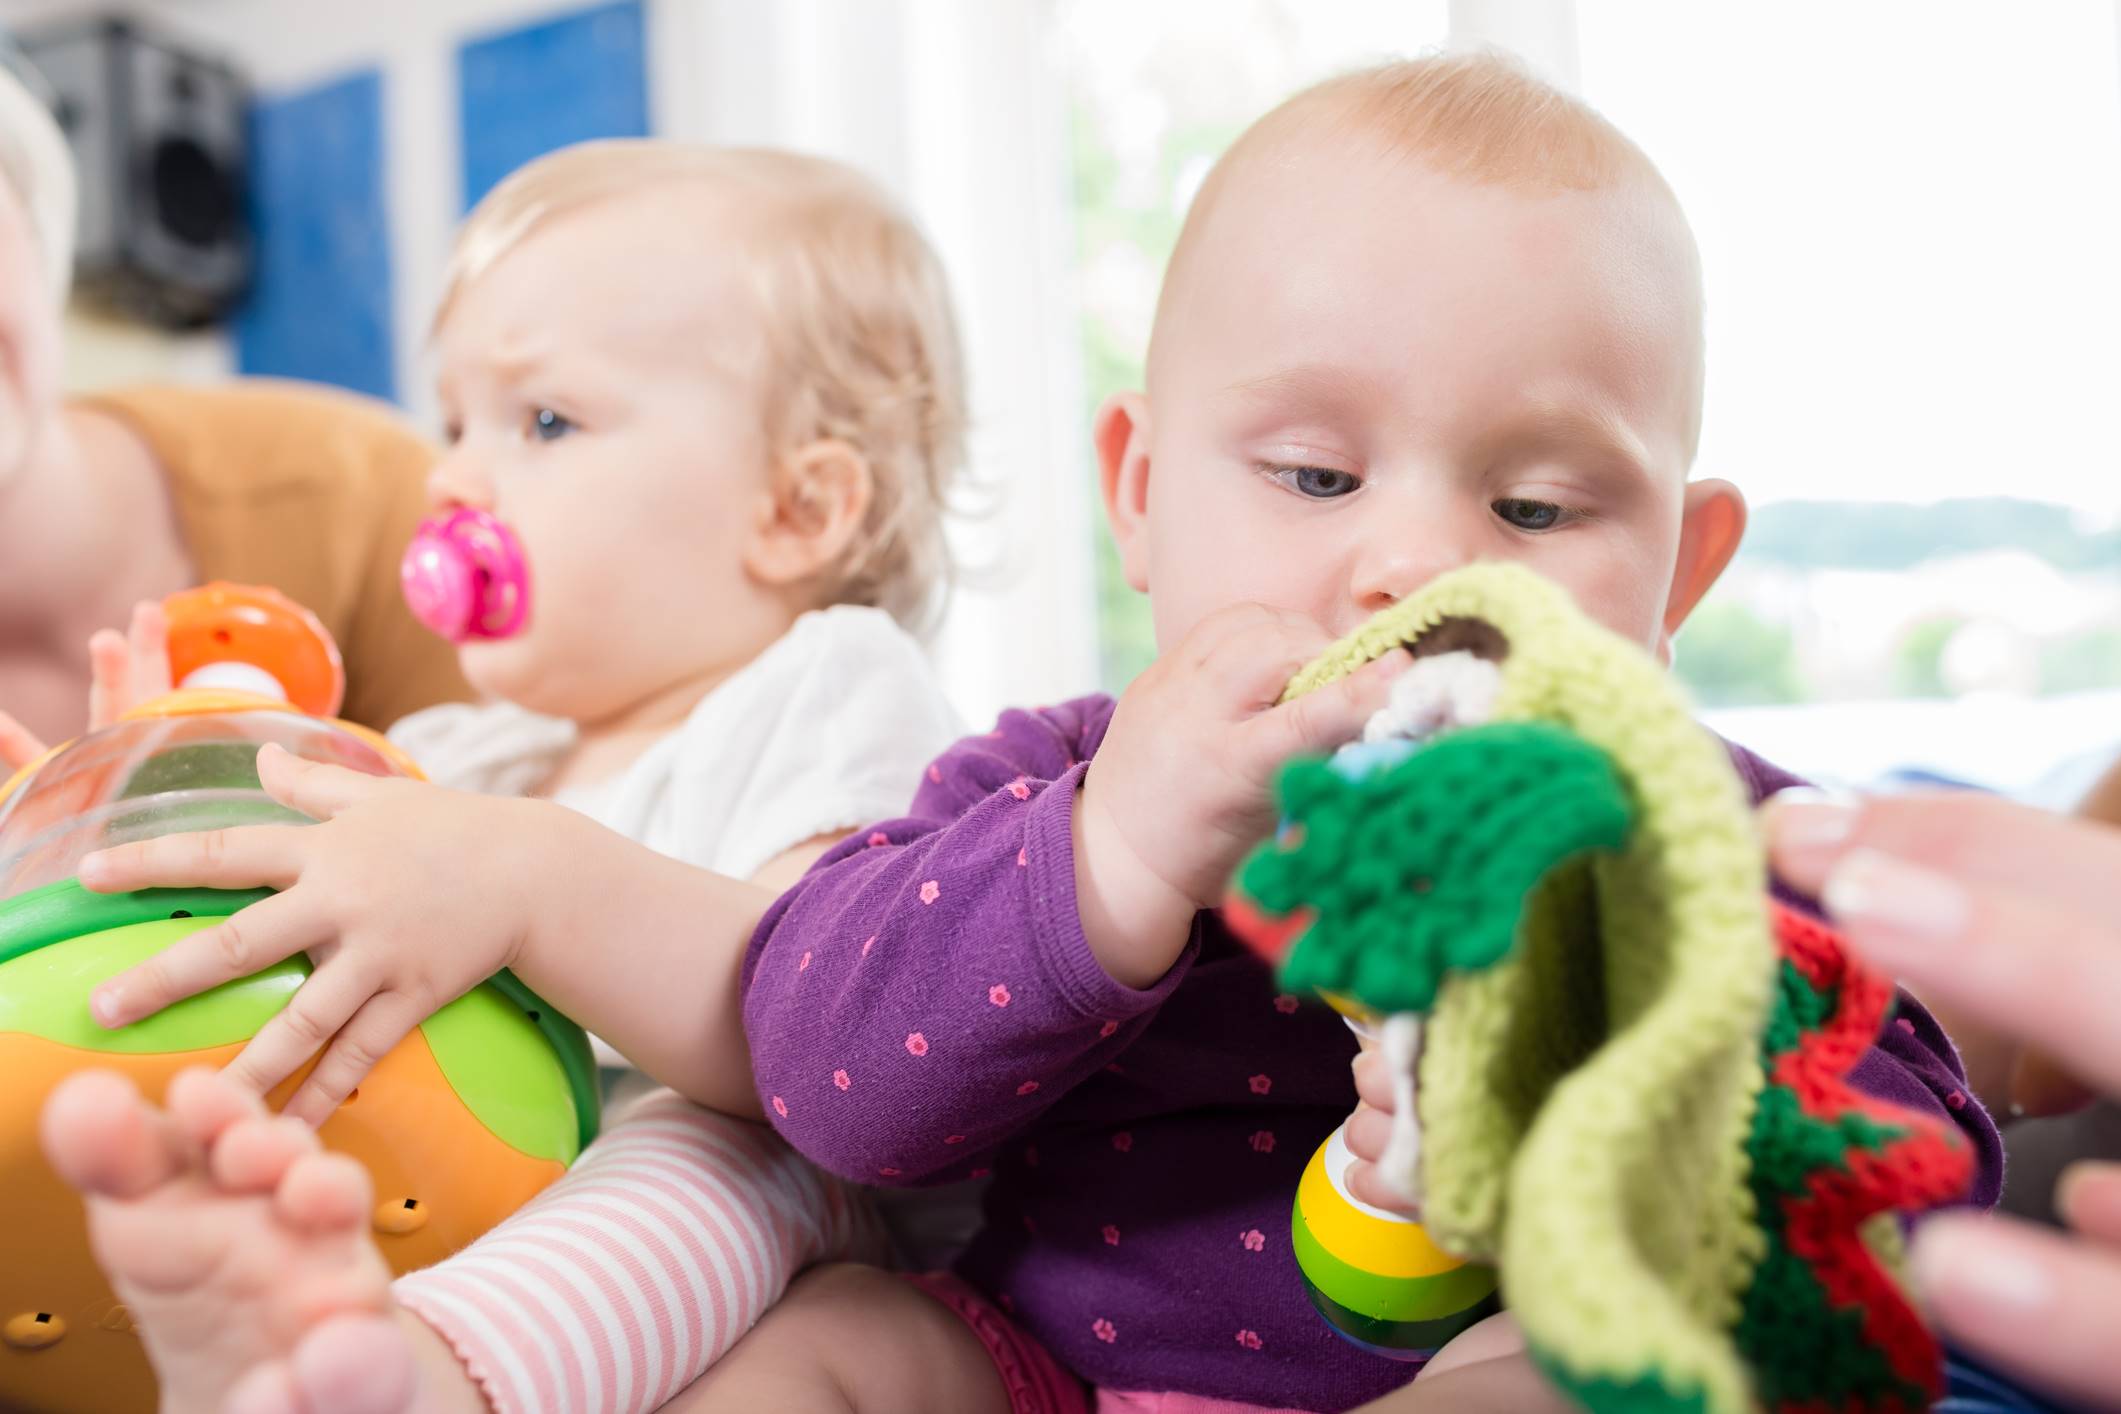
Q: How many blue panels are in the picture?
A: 2